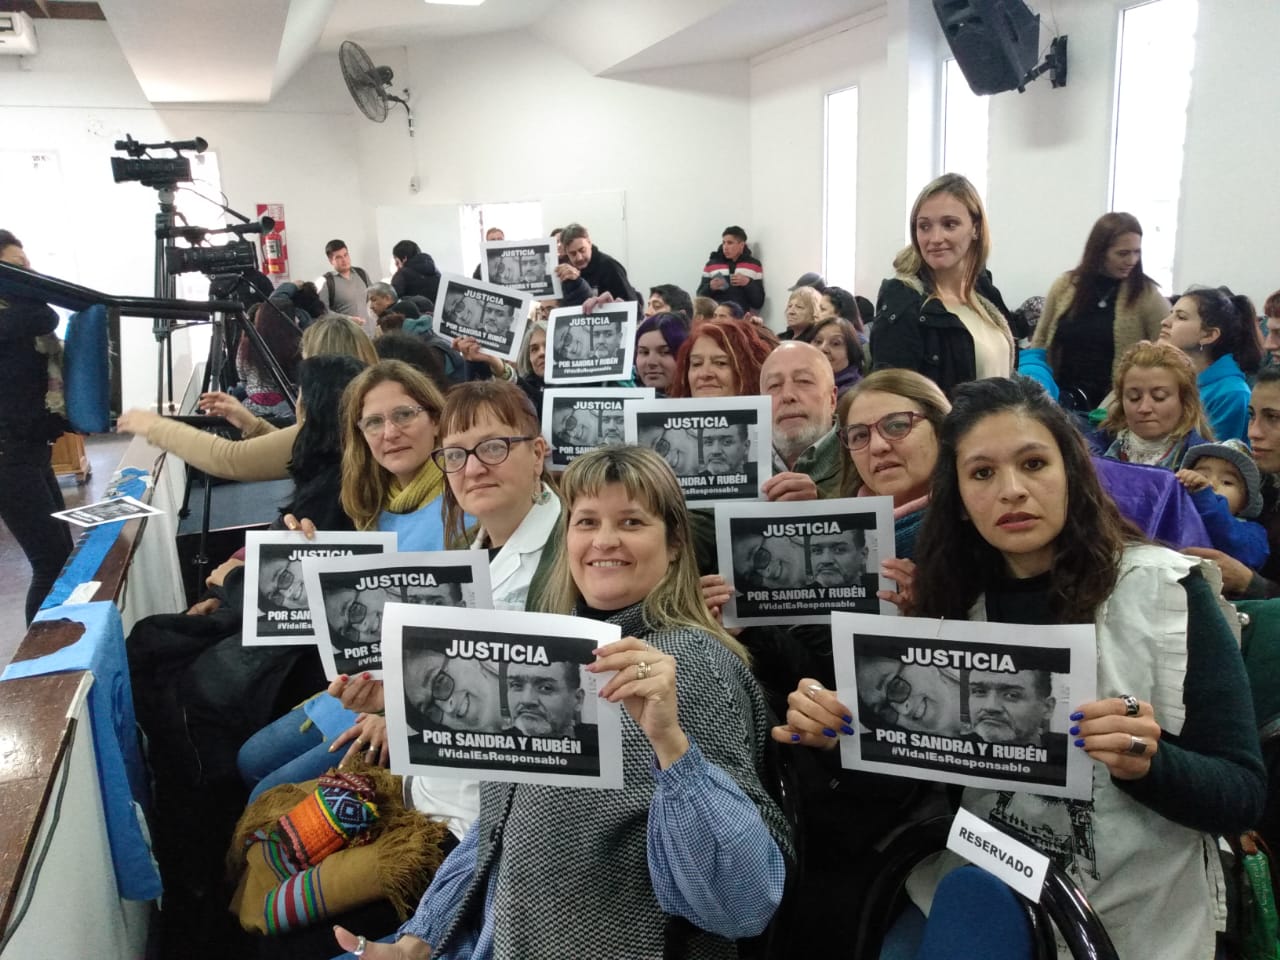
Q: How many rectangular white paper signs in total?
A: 12